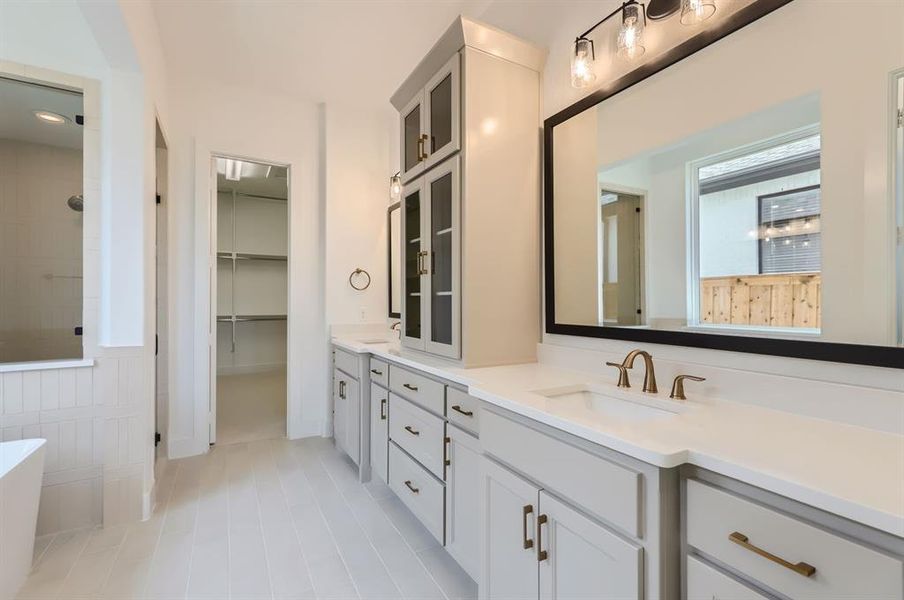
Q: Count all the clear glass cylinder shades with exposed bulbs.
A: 4